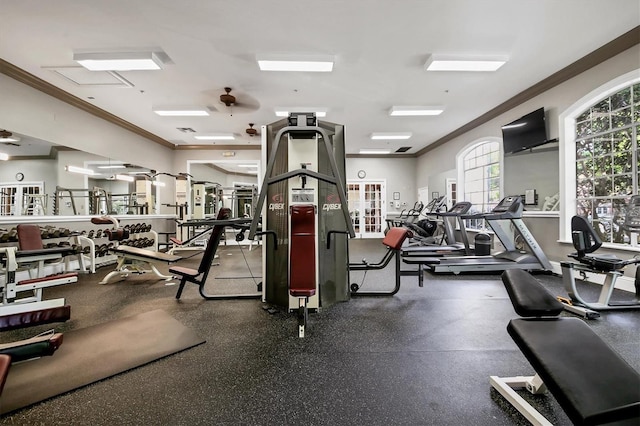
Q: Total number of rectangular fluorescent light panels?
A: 9